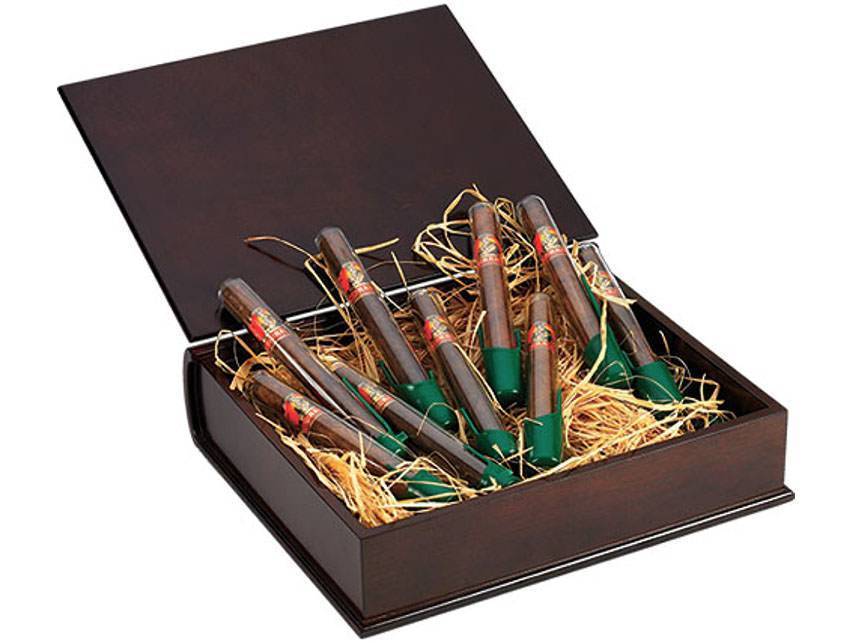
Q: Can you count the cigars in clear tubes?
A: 9